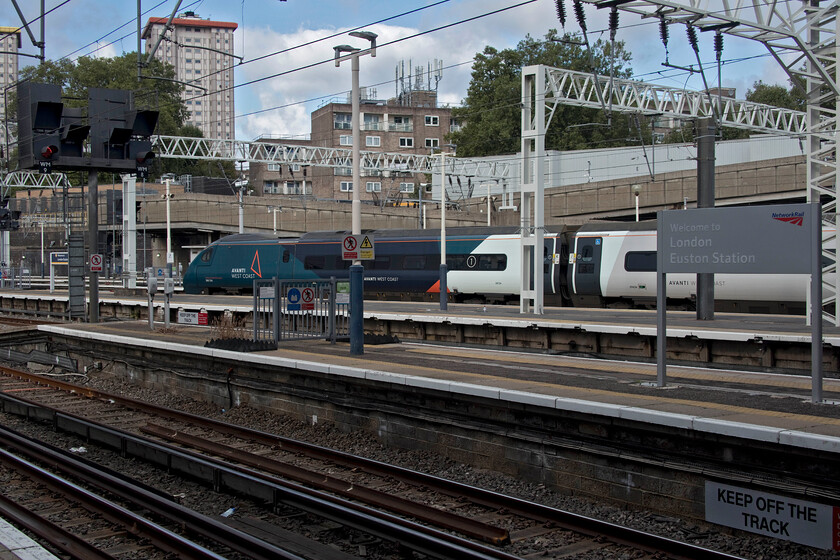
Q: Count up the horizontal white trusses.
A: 4